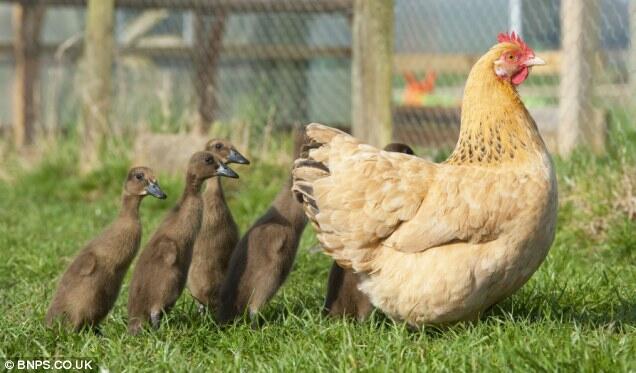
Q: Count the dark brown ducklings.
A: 5